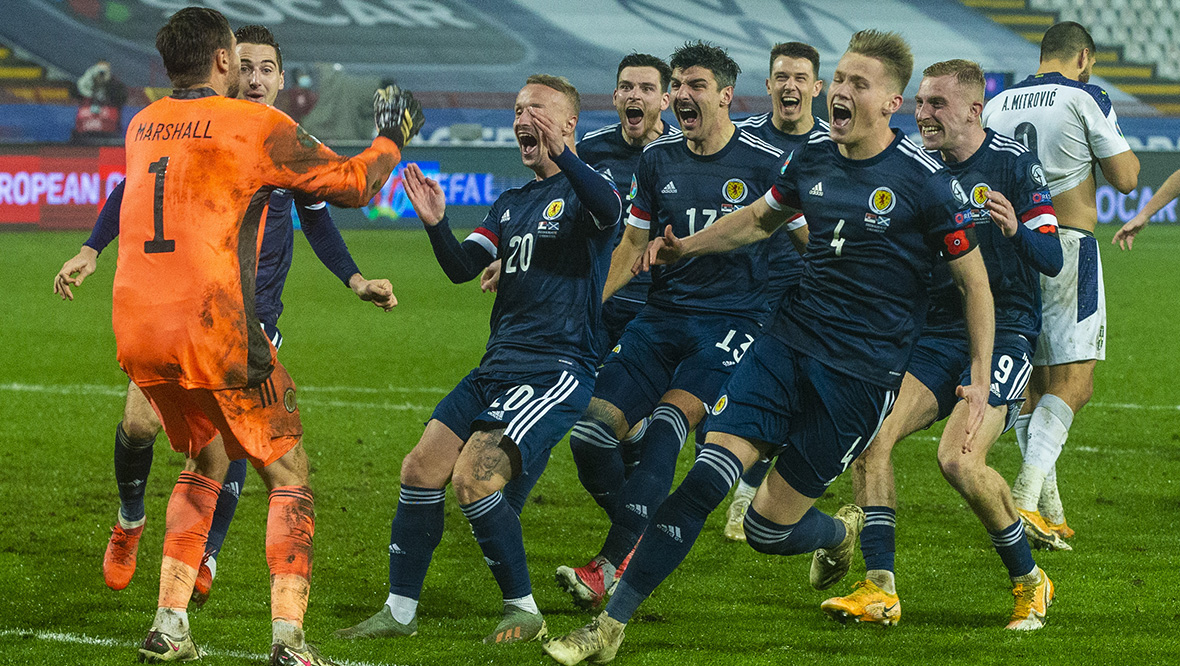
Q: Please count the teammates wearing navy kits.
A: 7